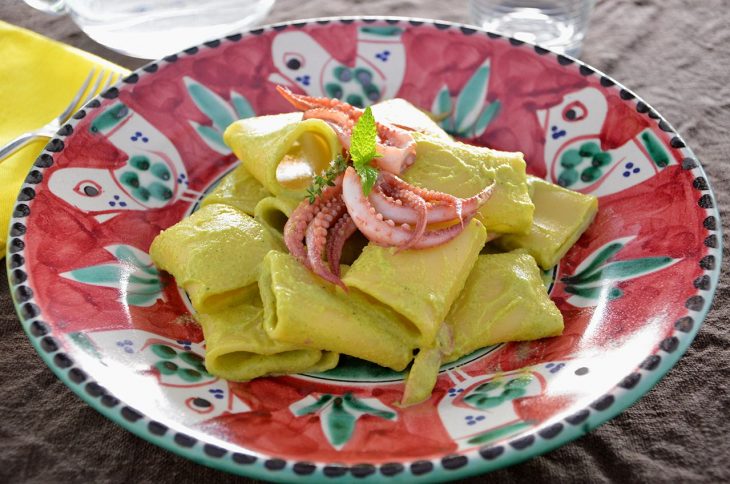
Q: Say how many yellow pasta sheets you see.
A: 11